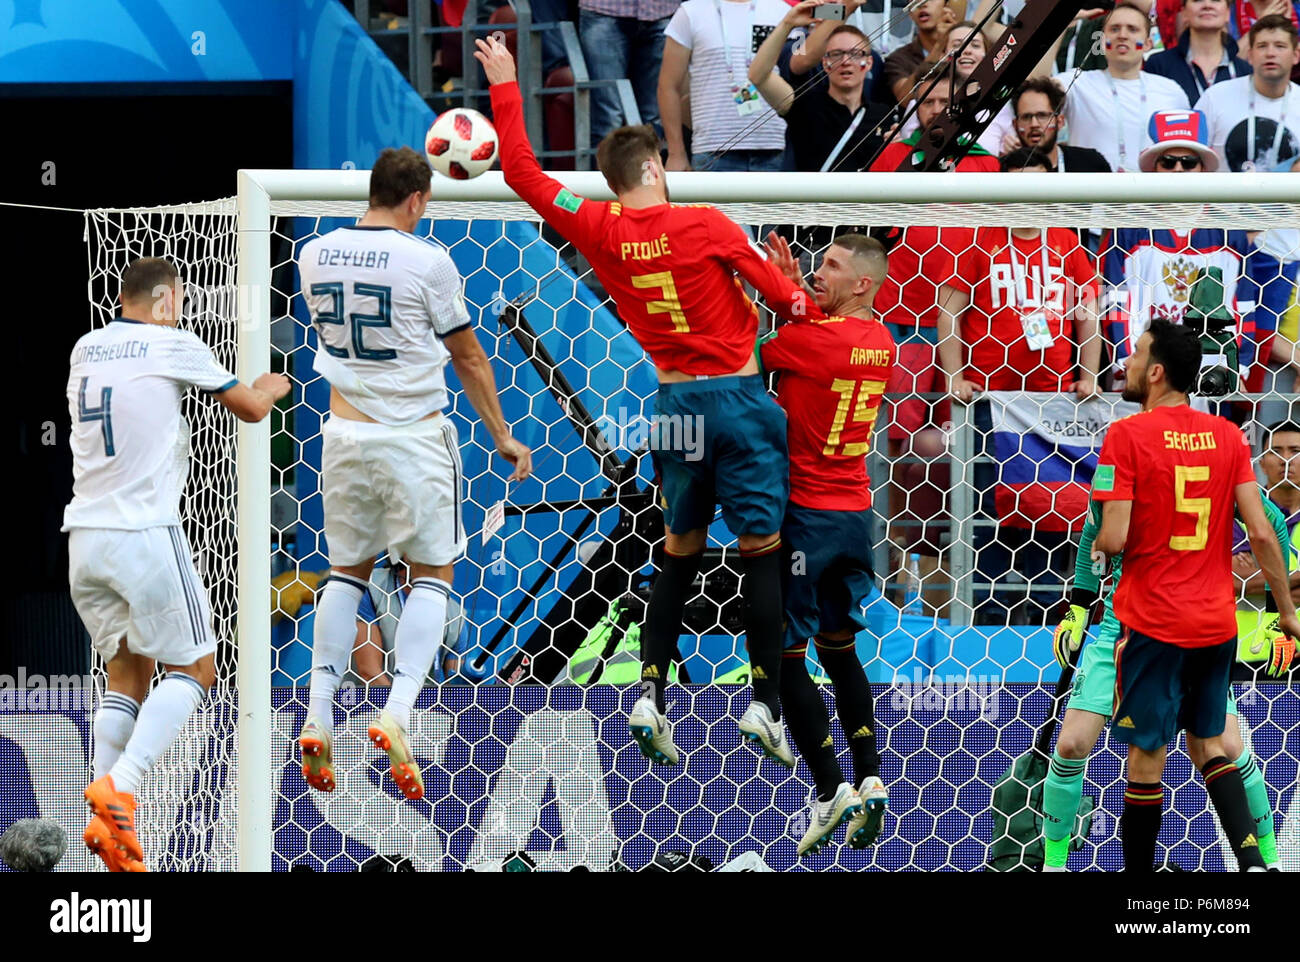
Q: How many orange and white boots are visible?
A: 2